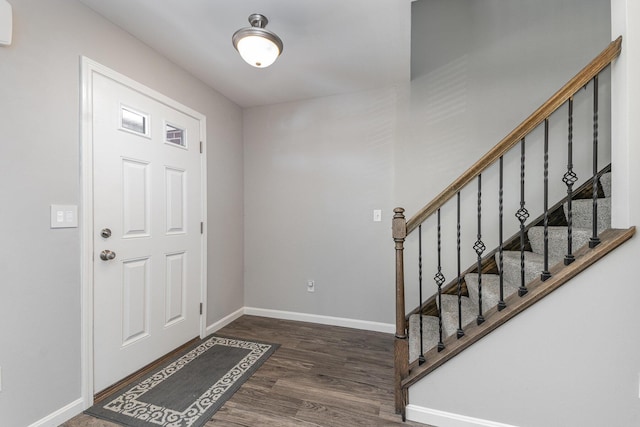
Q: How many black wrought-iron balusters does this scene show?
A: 9